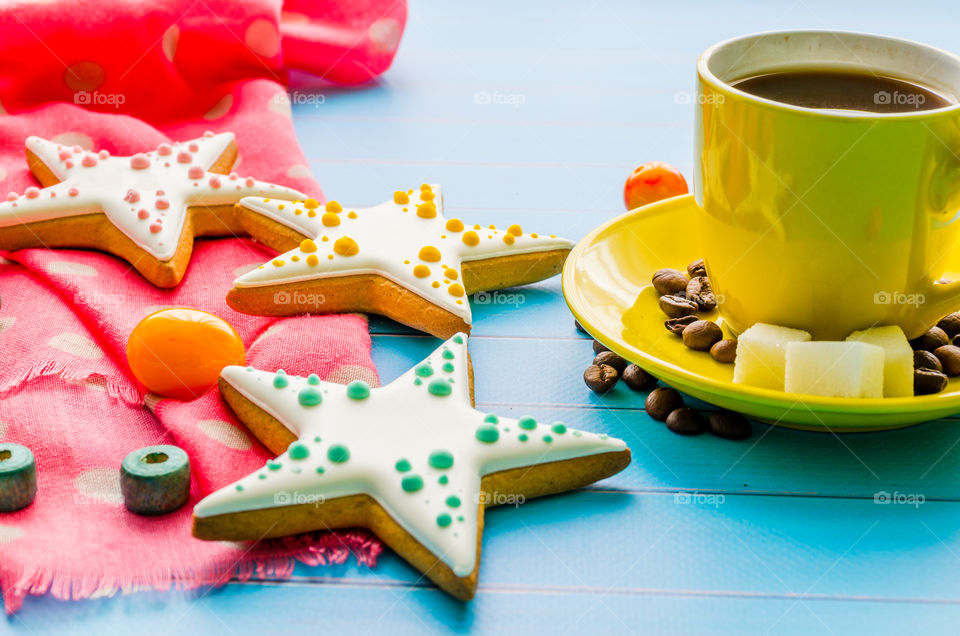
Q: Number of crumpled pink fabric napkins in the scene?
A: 1